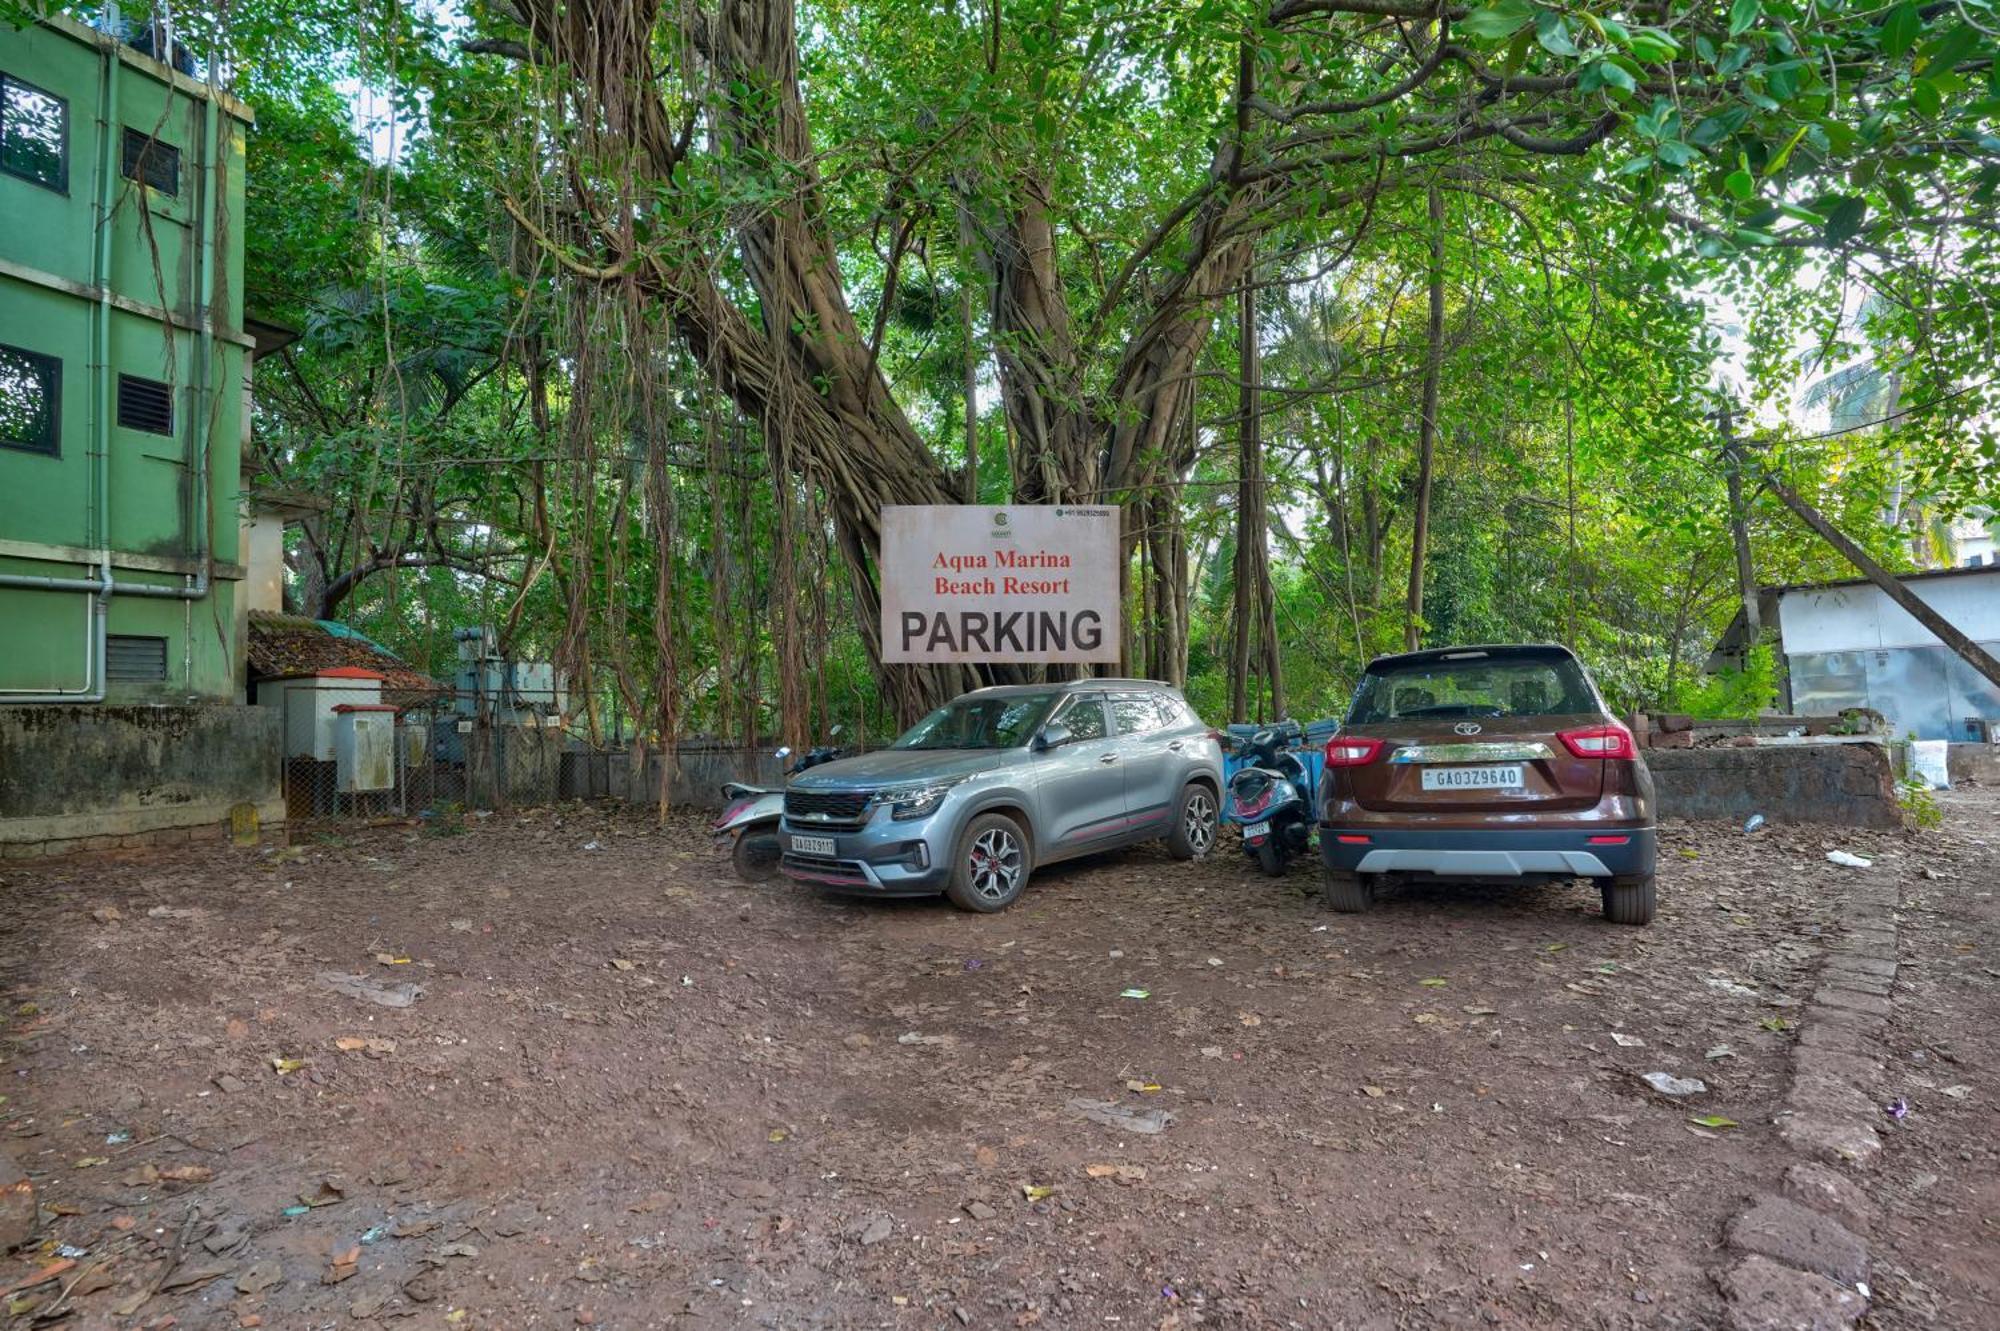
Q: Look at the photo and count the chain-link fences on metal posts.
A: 1